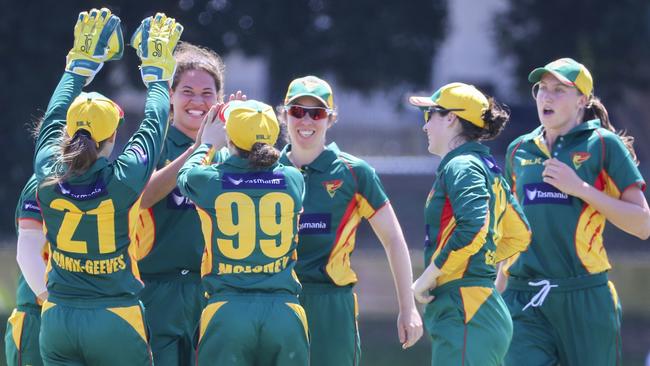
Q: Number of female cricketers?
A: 7